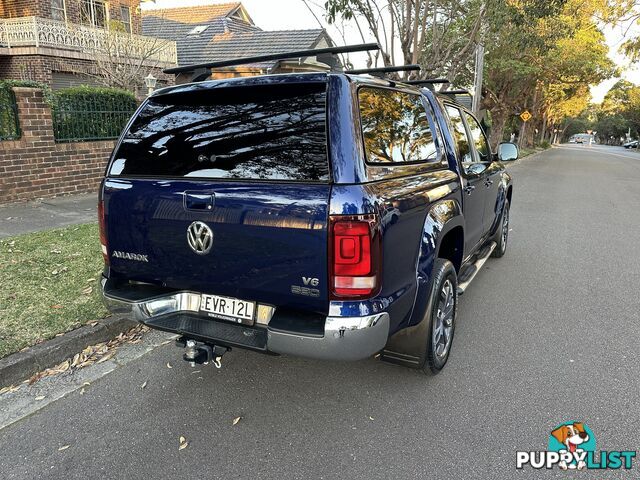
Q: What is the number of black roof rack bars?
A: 4